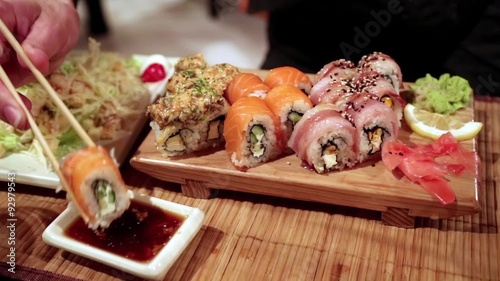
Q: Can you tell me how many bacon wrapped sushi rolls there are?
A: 6